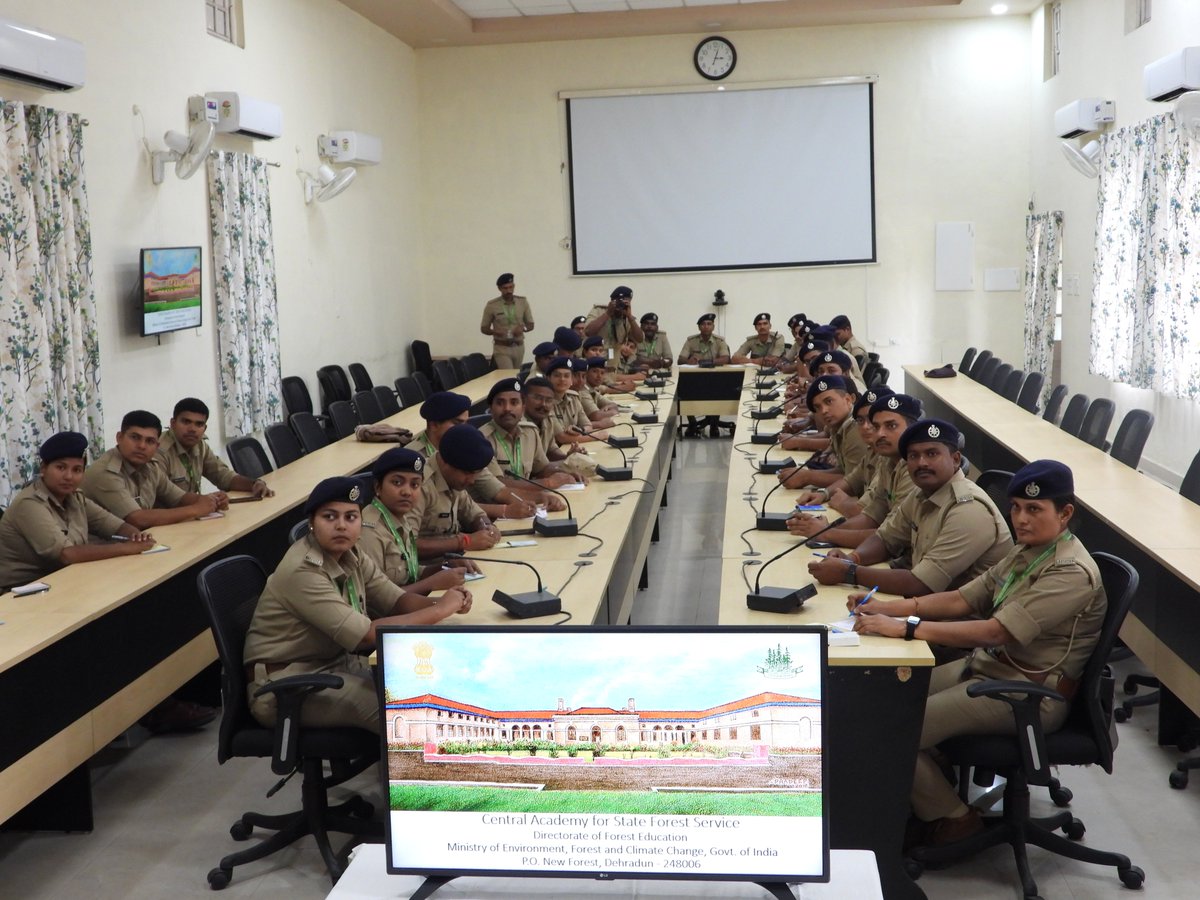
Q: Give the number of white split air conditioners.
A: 5